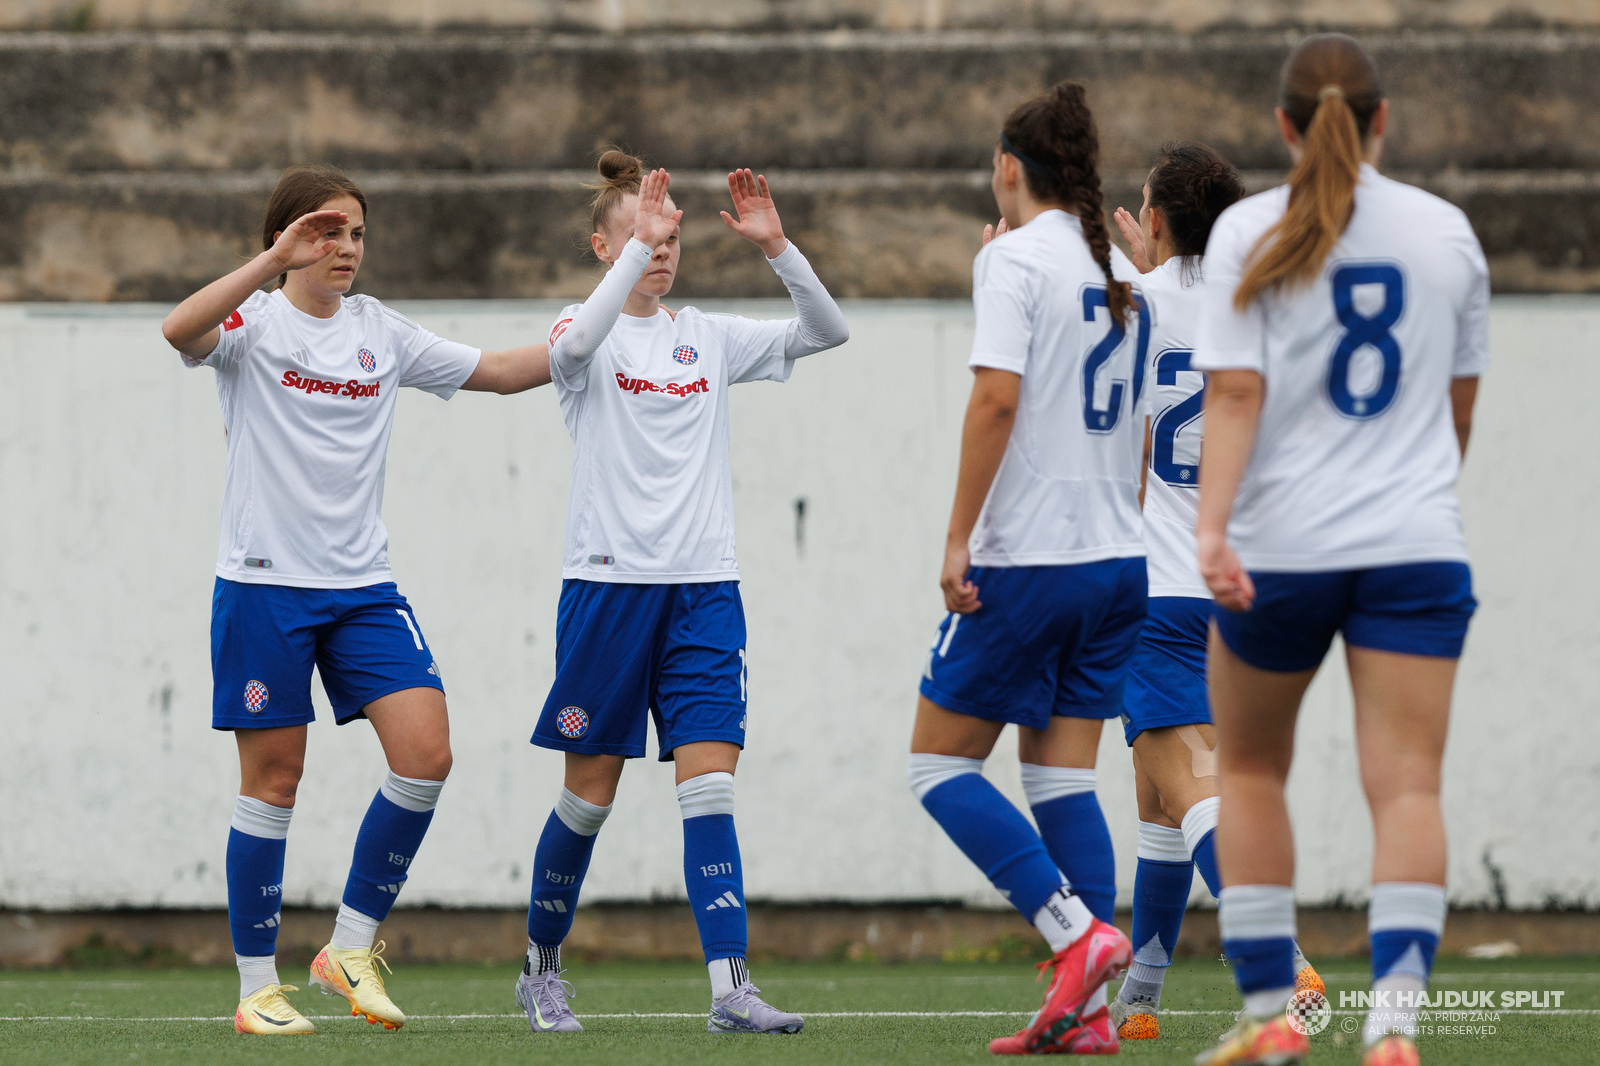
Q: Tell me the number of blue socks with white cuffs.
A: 10